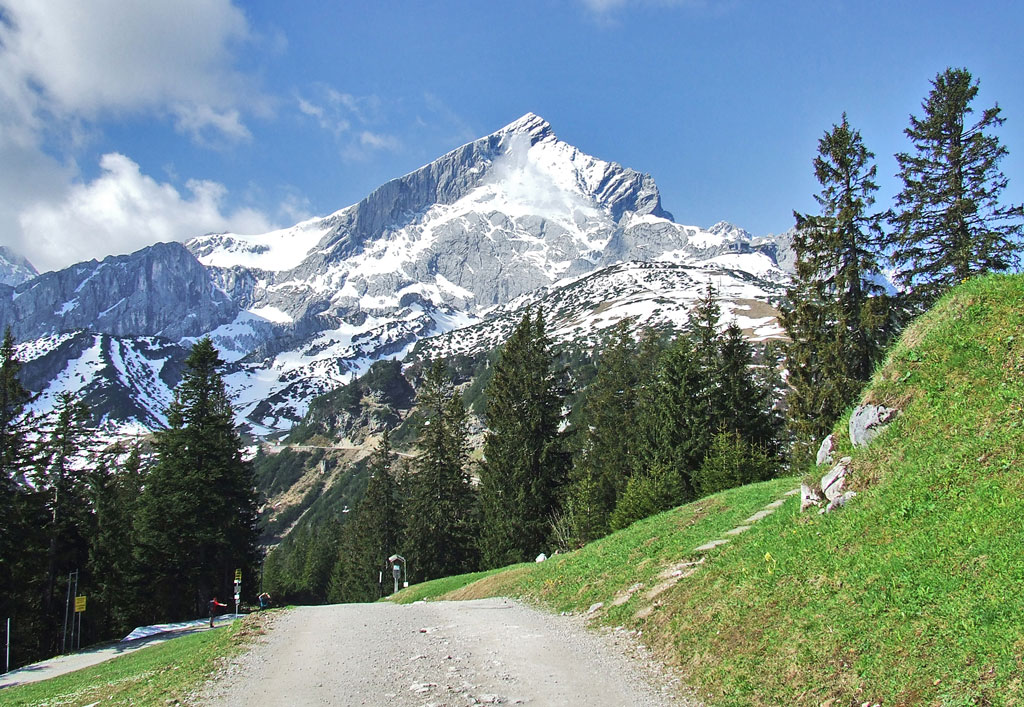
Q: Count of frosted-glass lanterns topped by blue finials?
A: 0